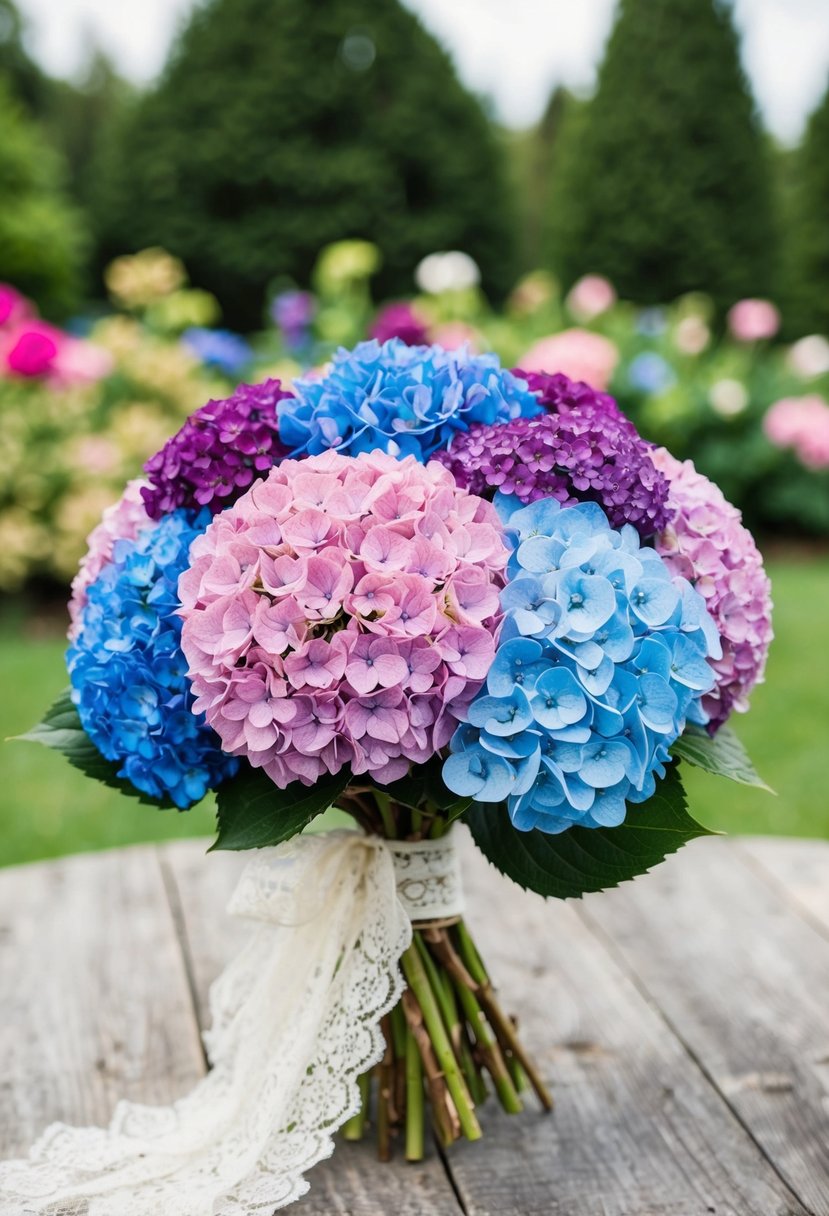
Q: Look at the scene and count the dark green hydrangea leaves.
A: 4